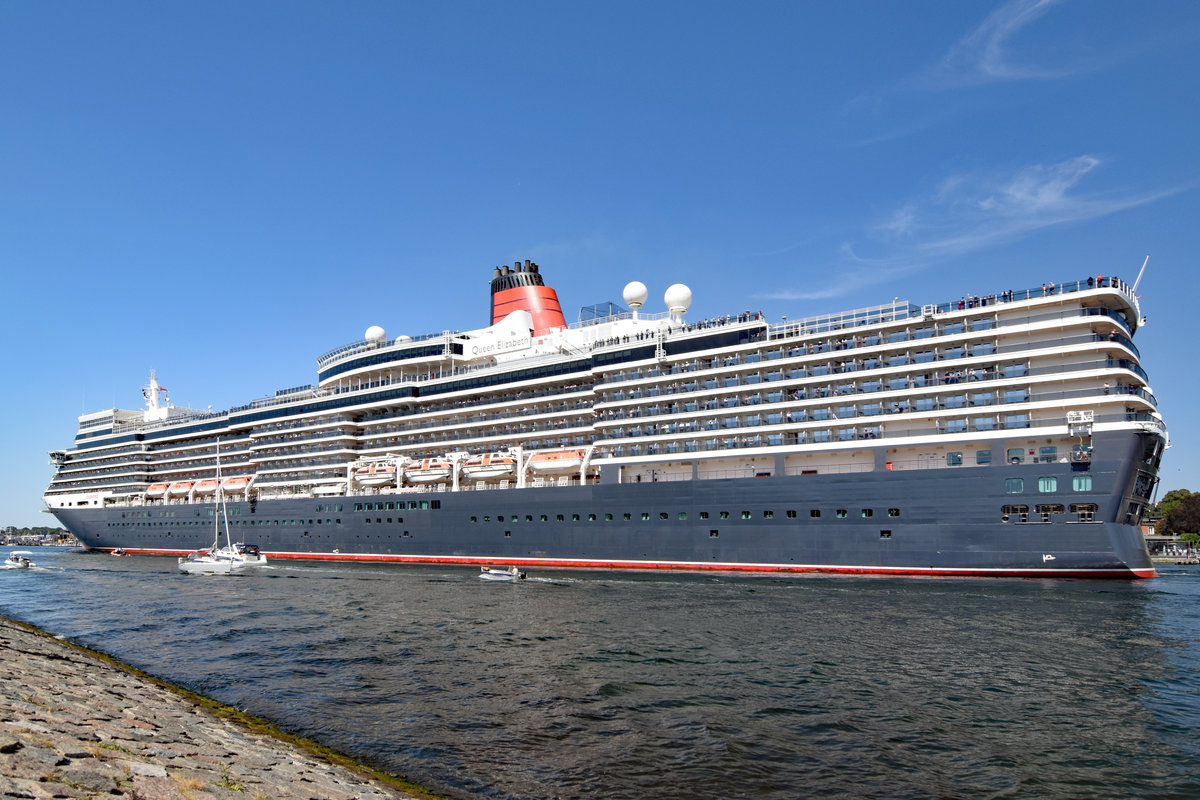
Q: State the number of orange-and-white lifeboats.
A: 8